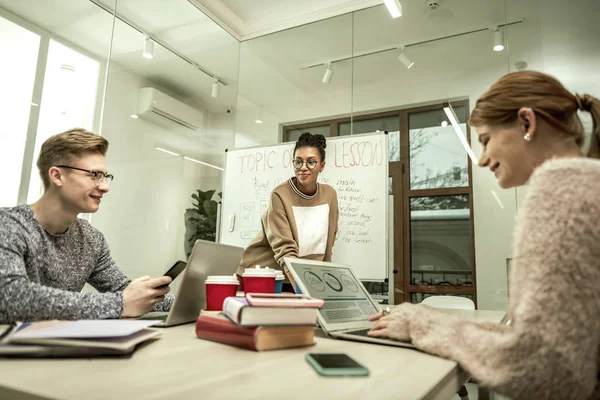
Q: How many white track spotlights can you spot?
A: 5